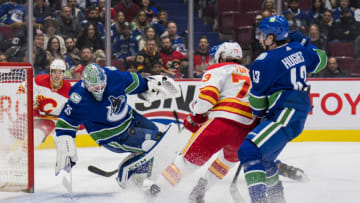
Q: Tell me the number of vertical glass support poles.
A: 4